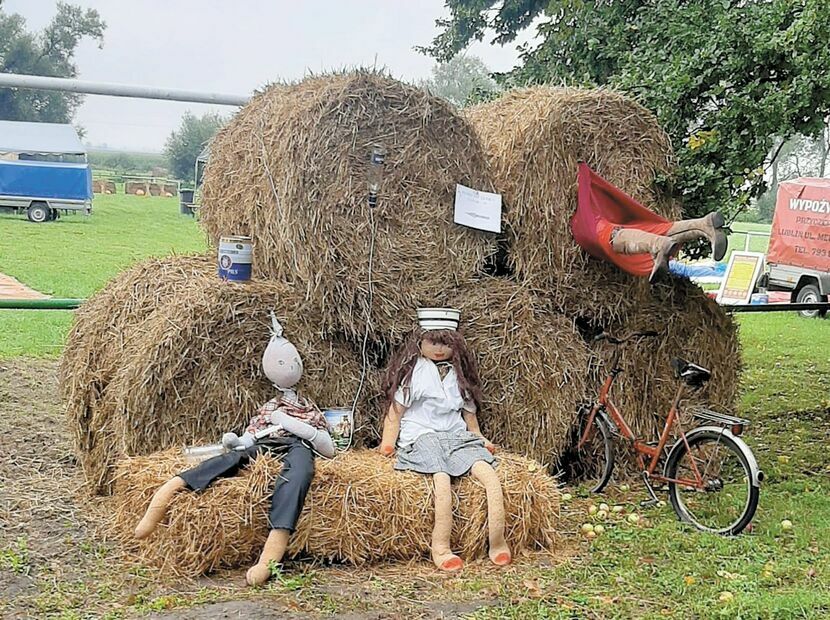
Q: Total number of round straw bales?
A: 5